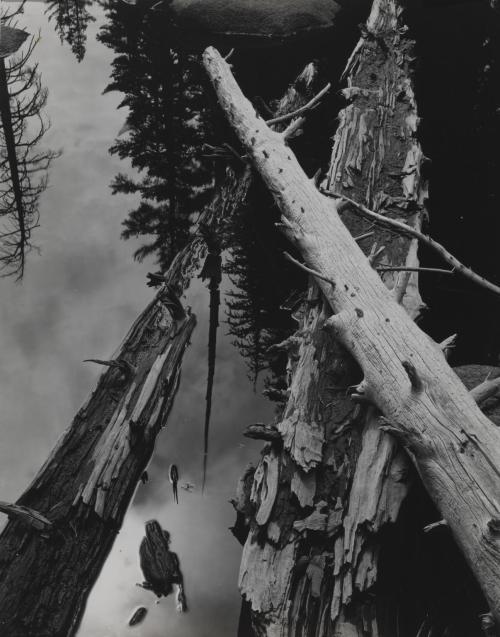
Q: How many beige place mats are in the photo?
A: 0